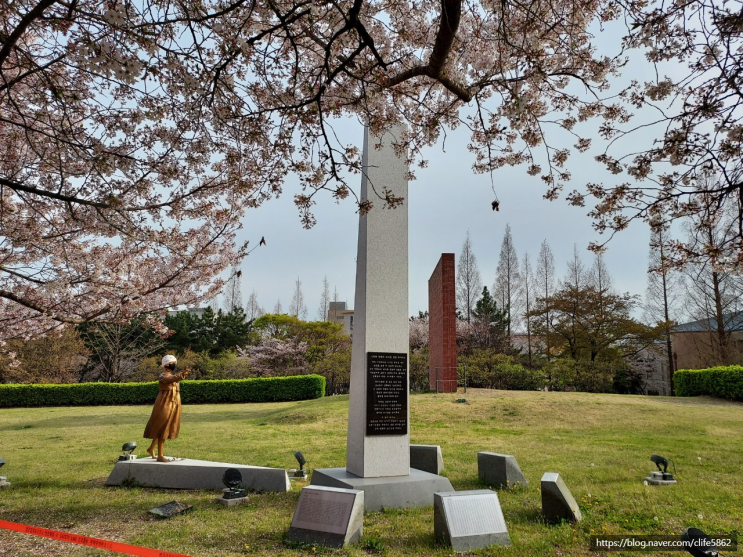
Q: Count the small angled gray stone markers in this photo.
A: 5